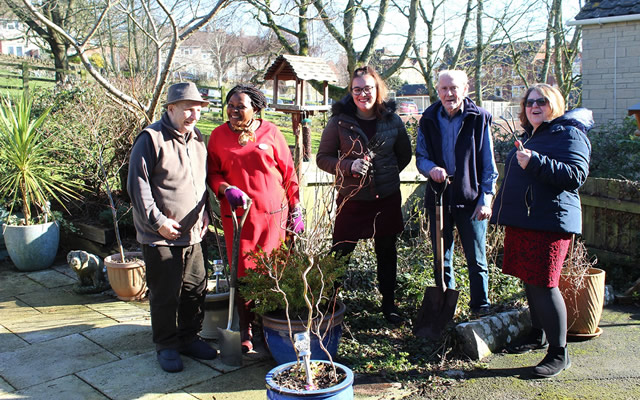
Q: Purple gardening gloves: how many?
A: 2